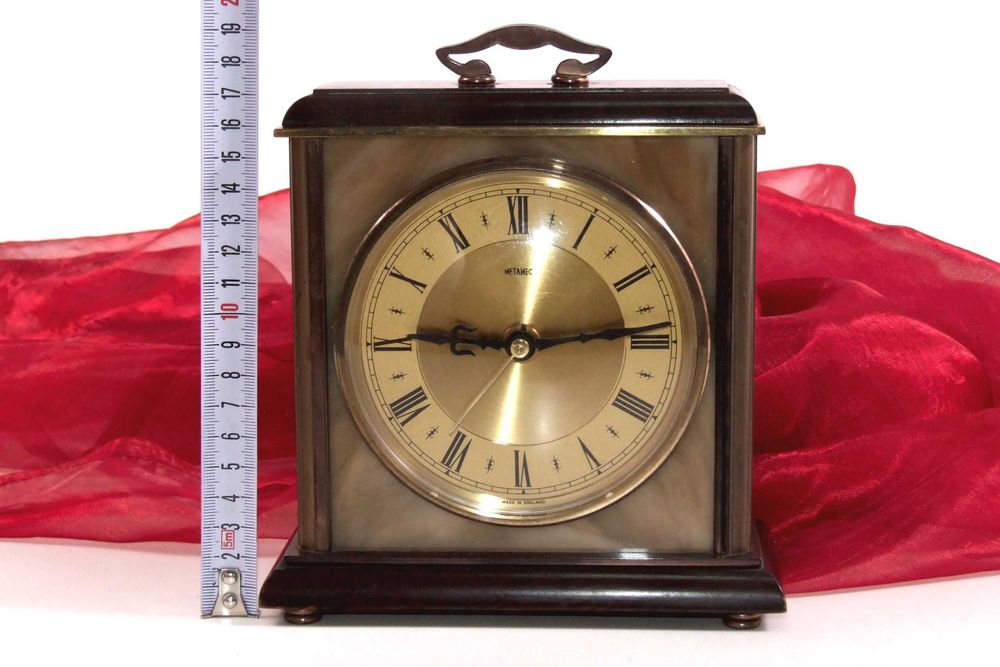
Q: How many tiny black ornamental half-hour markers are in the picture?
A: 12